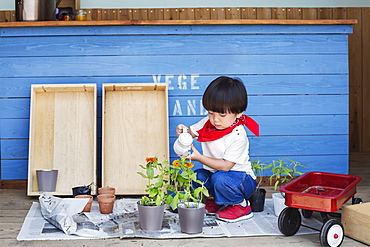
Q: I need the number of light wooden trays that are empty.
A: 1